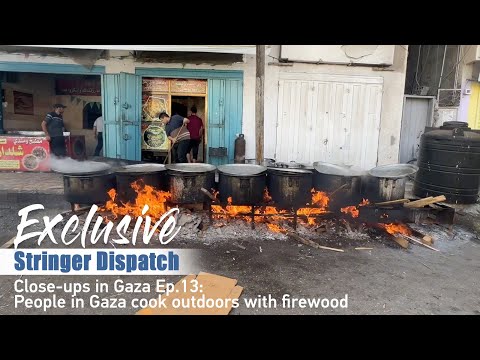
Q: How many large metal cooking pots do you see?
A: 7